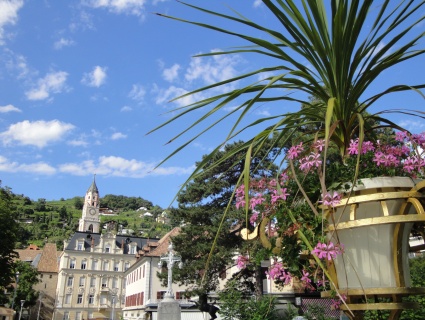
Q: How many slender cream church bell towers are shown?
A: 1